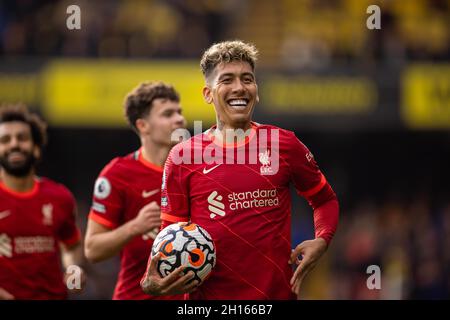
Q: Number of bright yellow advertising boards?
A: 2